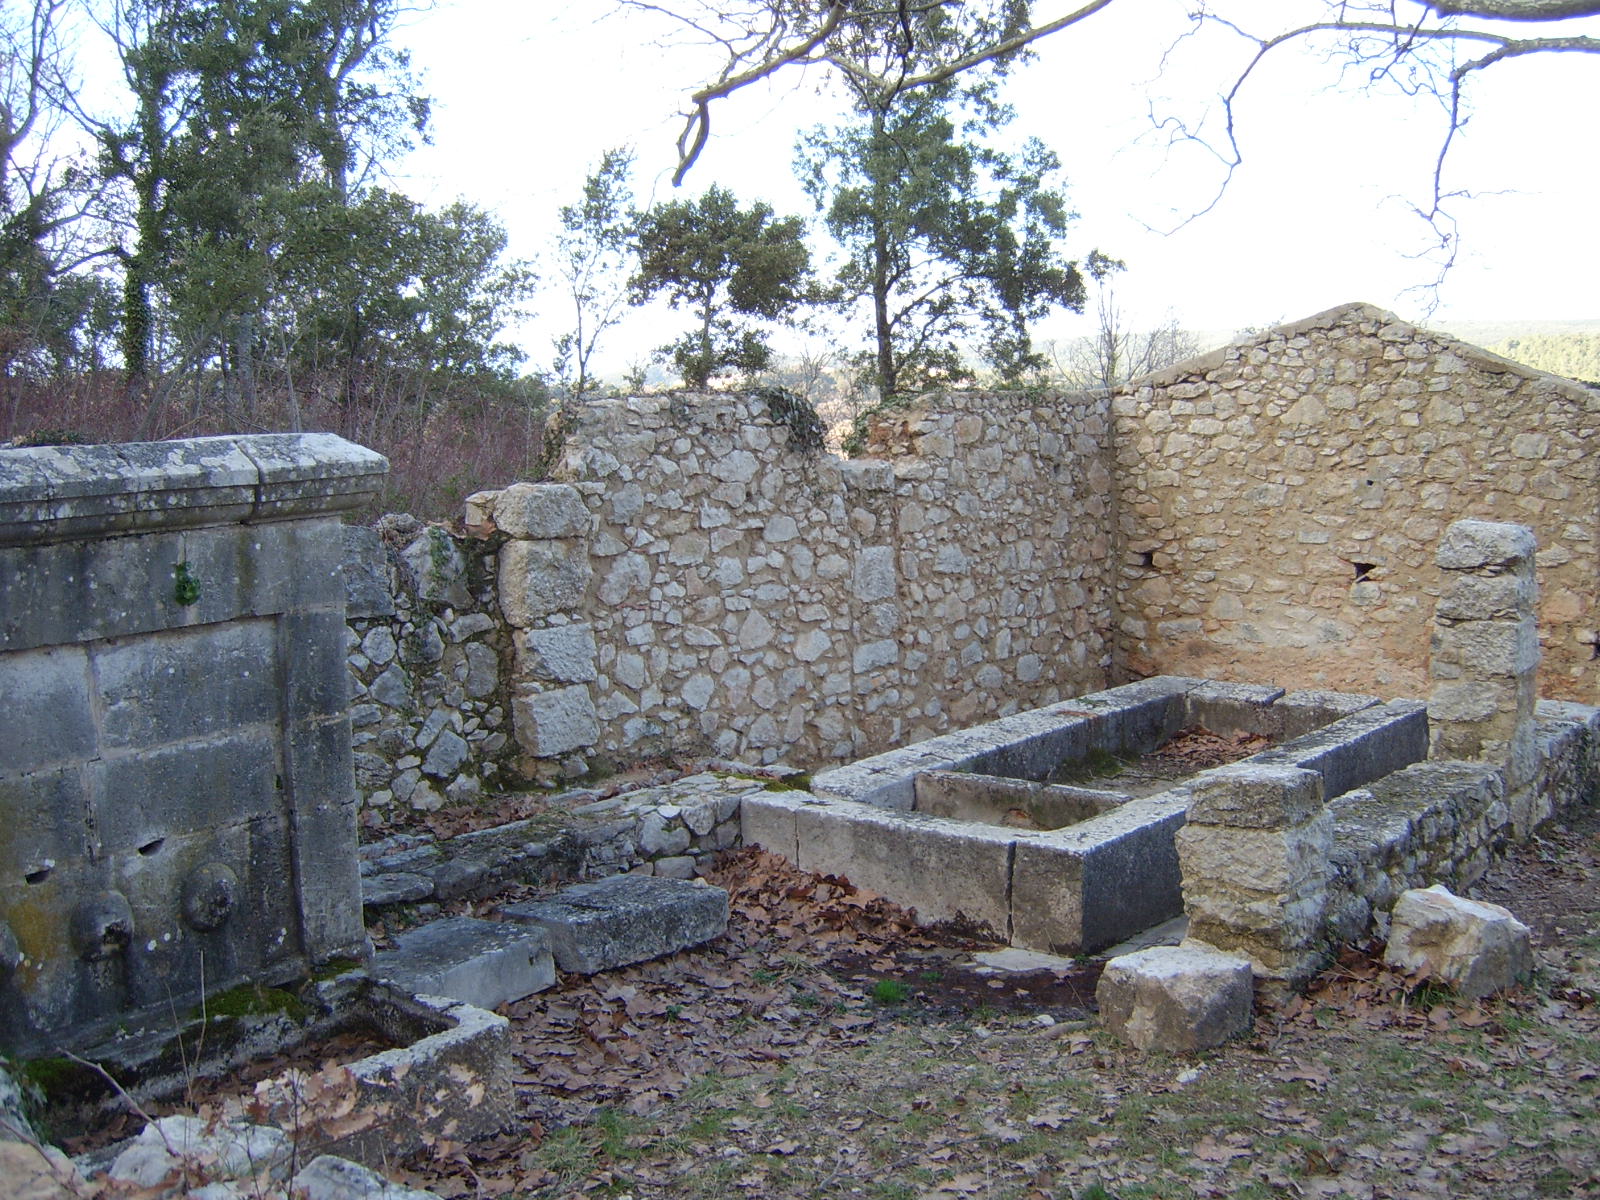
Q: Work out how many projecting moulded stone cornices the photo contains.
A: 1